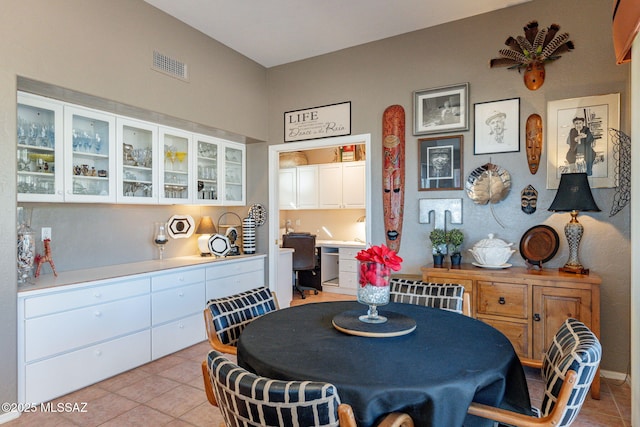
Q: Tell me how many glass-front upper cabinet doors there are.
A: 6